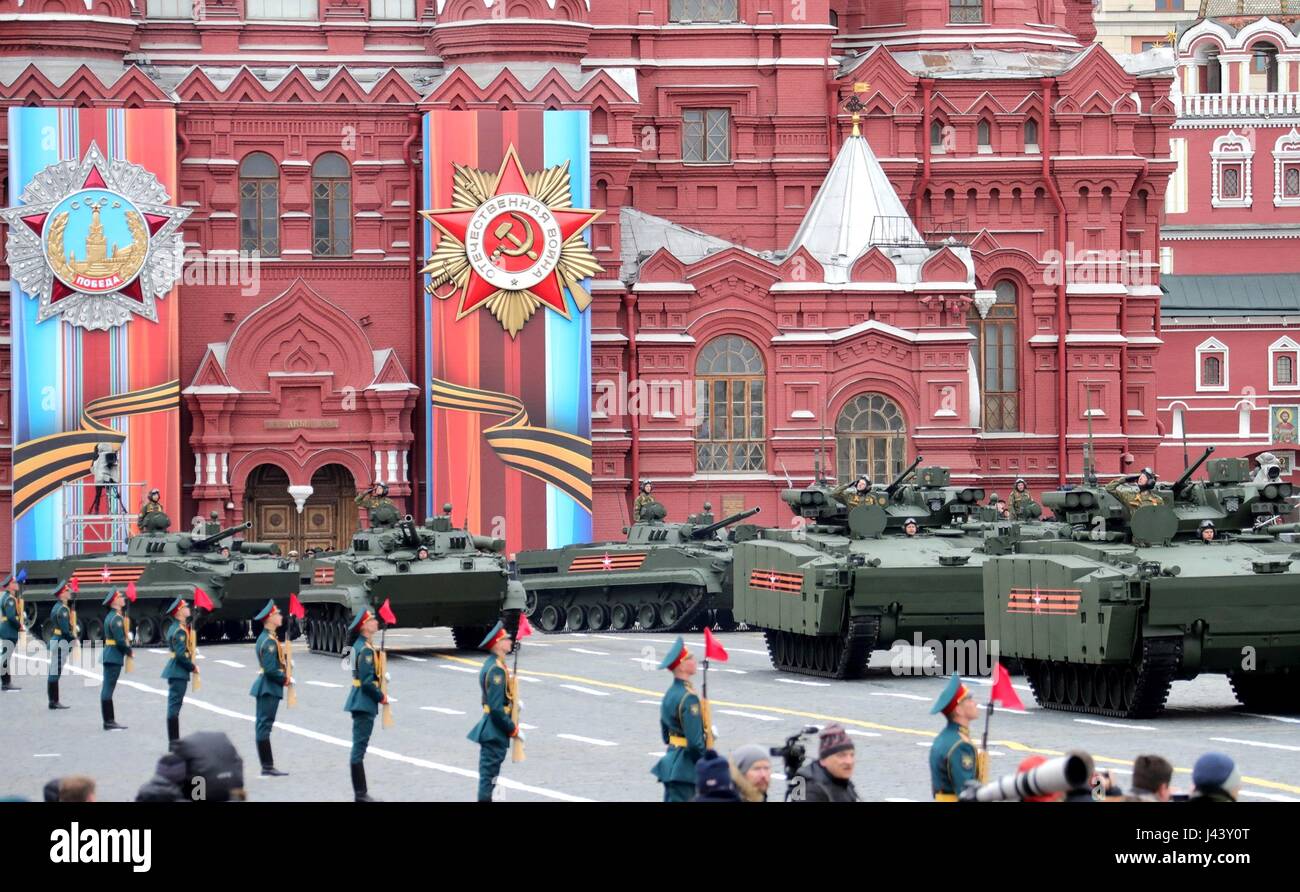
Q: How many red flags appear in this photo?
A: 8